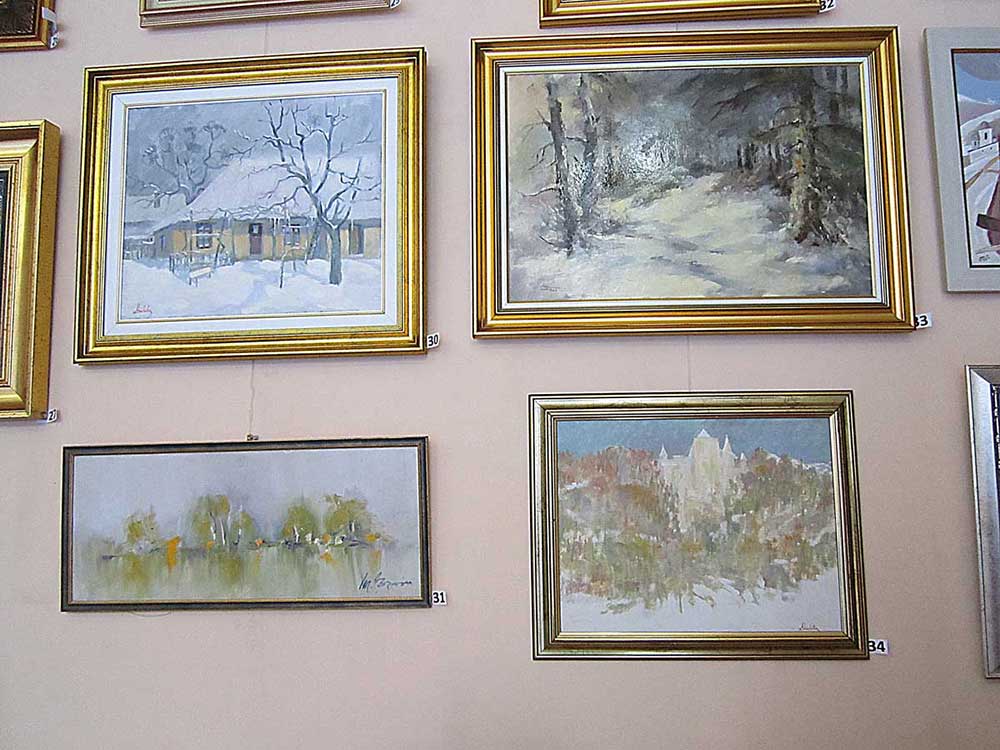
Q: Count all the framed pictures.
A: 10